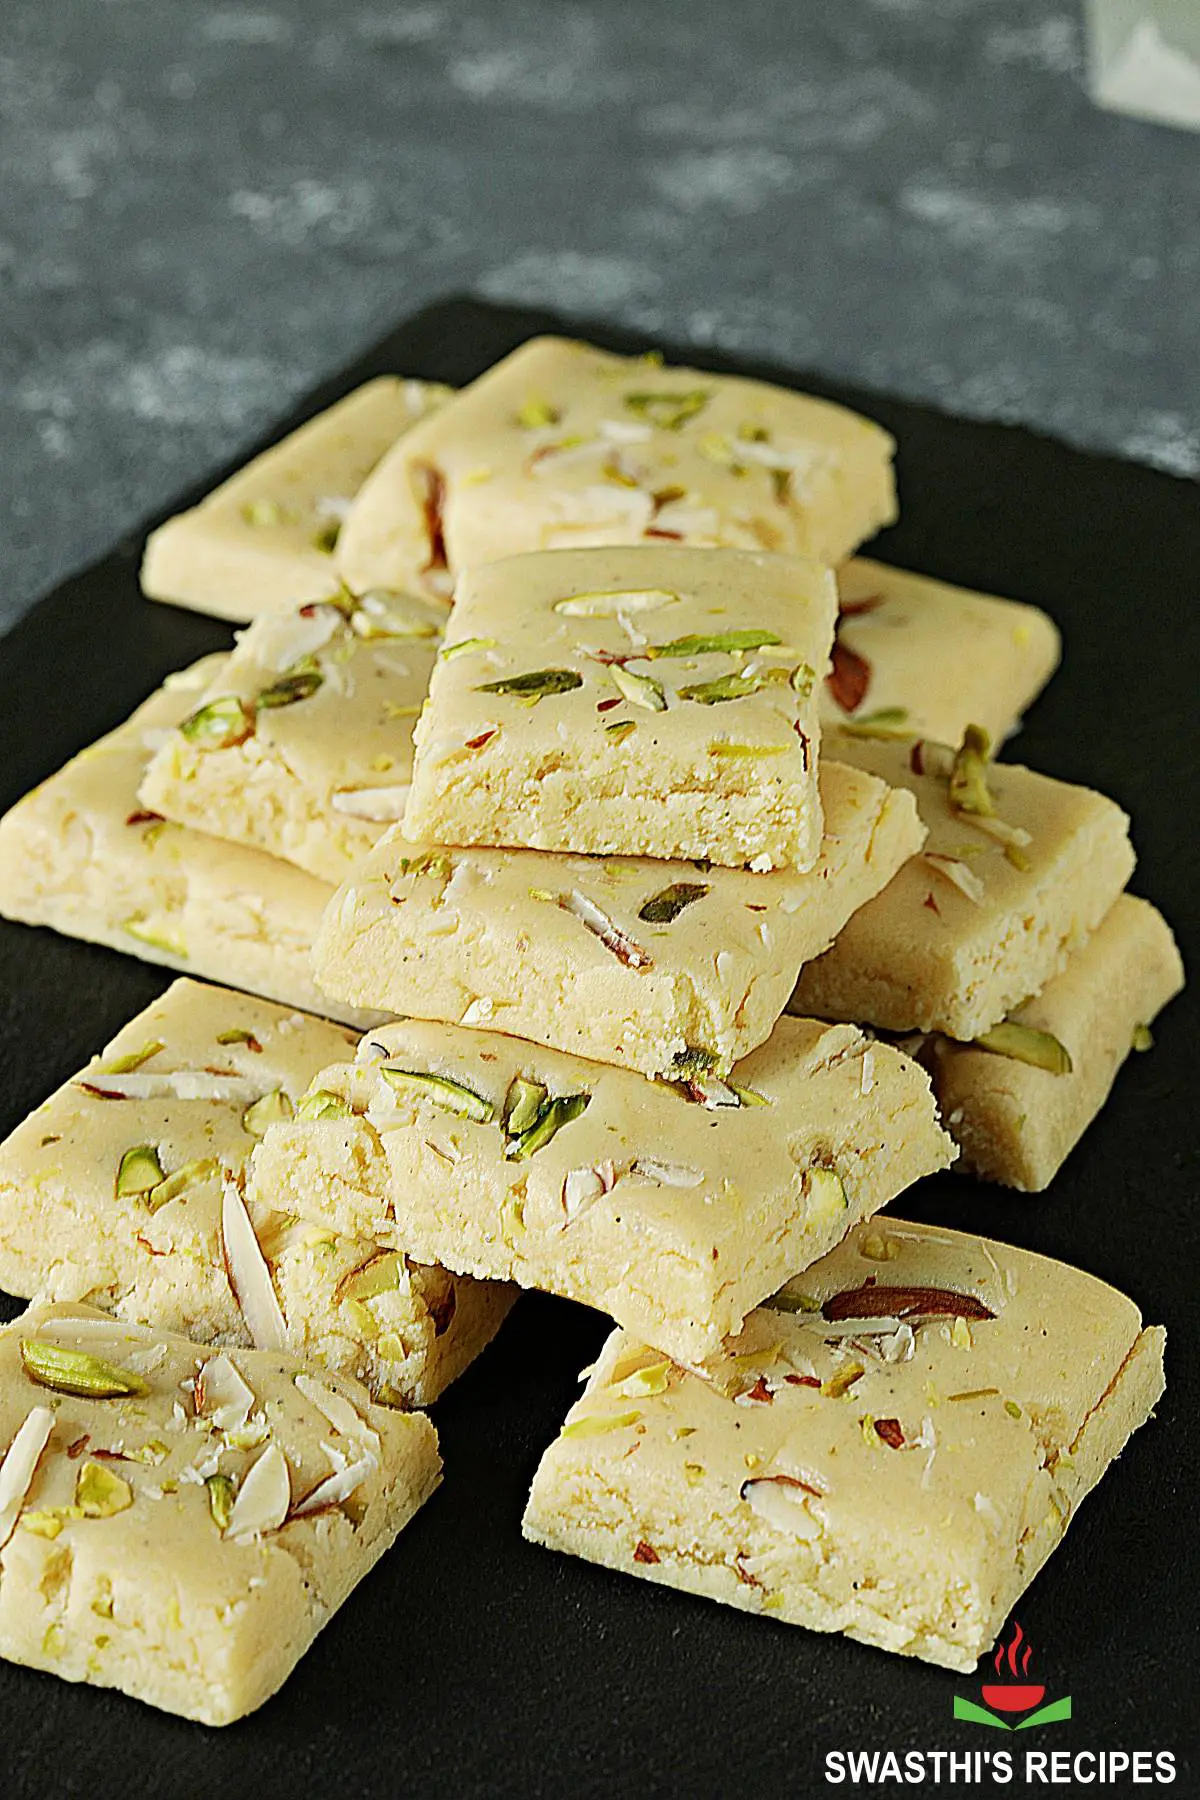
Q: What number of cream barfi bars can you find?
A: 13